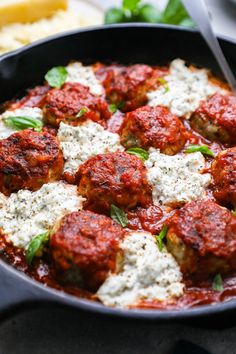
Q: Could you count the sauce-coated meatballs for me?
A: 9